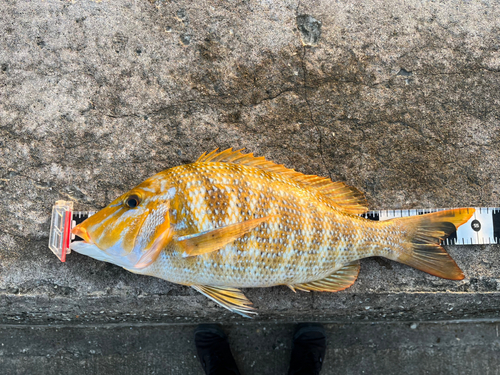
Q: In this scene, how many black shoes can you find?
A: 2